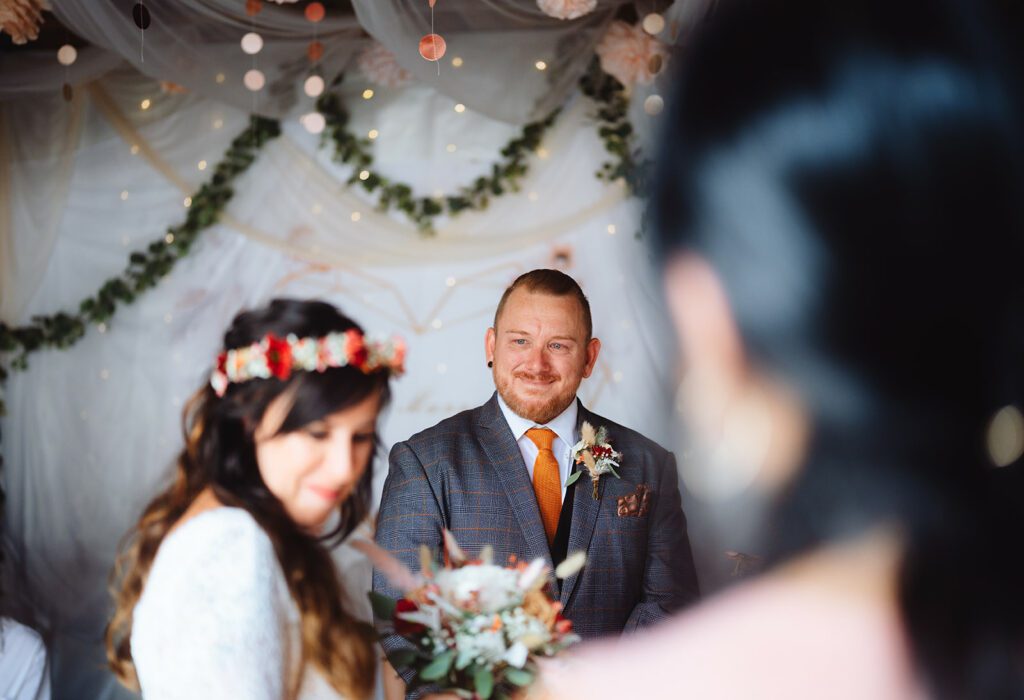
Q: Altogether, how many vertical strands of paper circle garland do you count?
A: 6